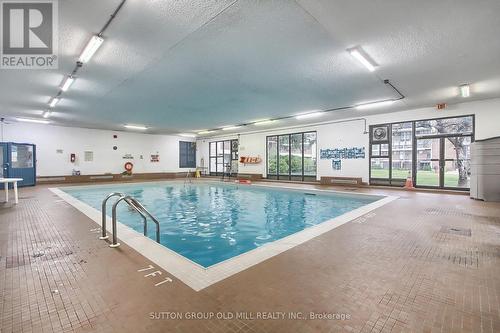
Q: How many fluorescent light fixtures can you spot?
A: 14